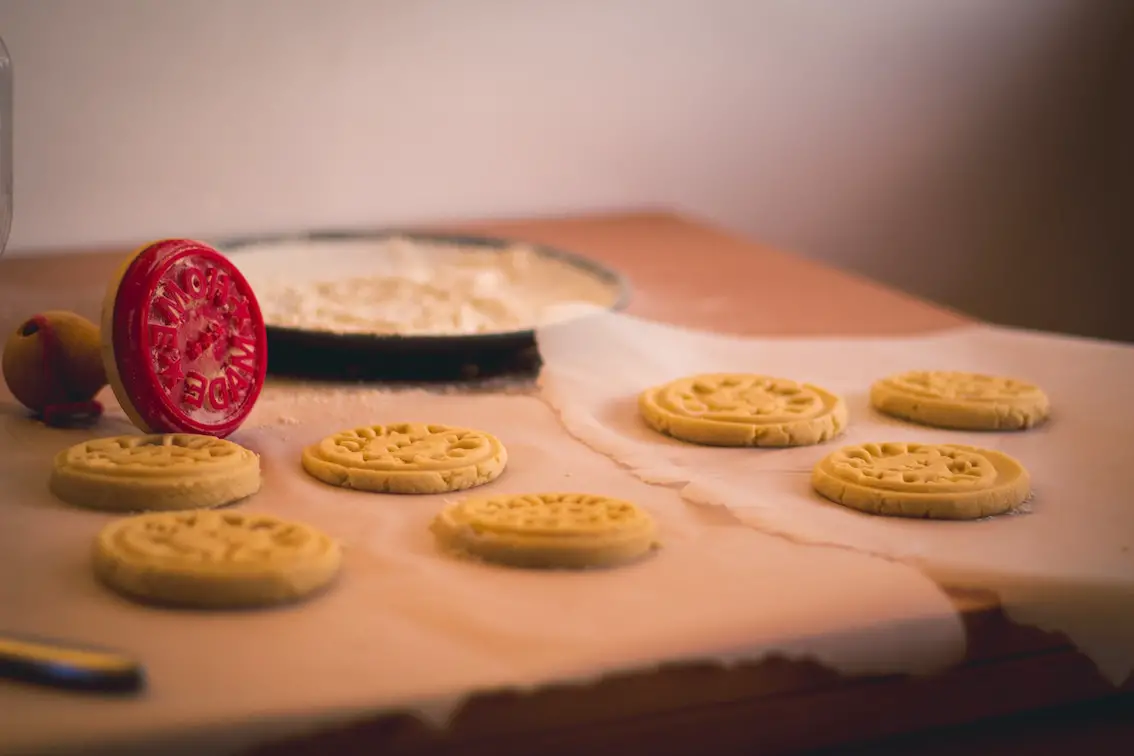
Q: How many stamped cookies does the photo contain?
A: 7